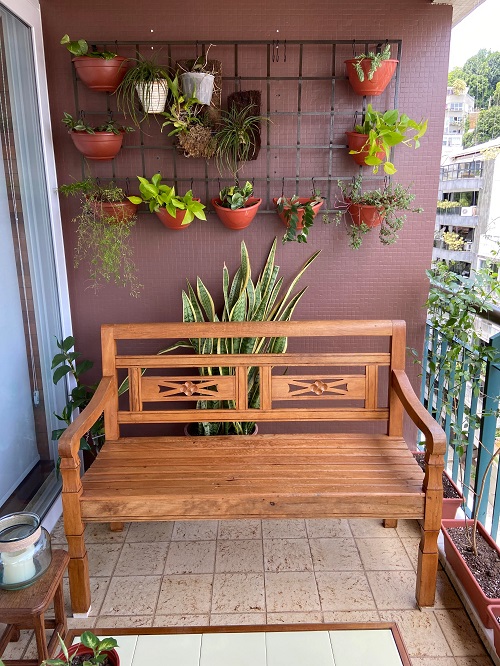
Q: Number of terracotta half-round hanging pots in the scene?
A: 9